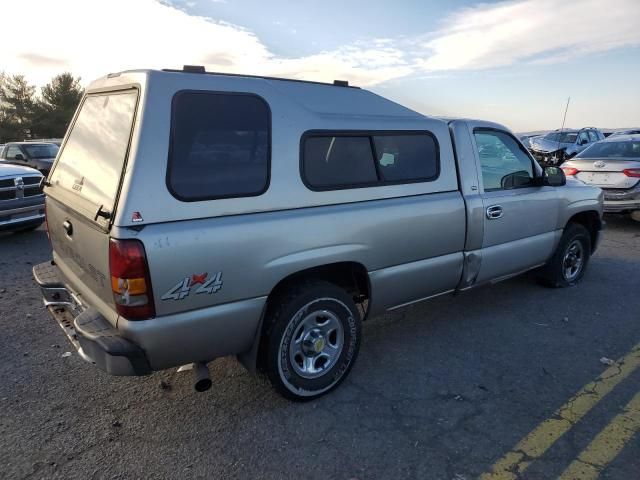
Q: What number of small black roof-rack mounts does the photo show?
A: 2